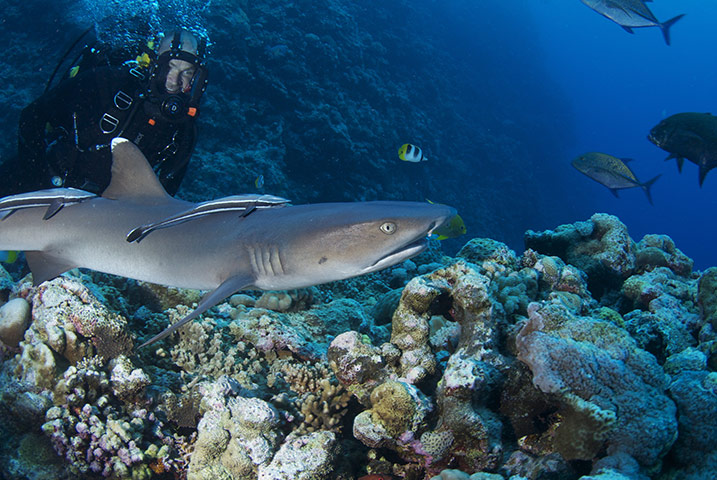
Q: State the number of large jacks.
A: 3